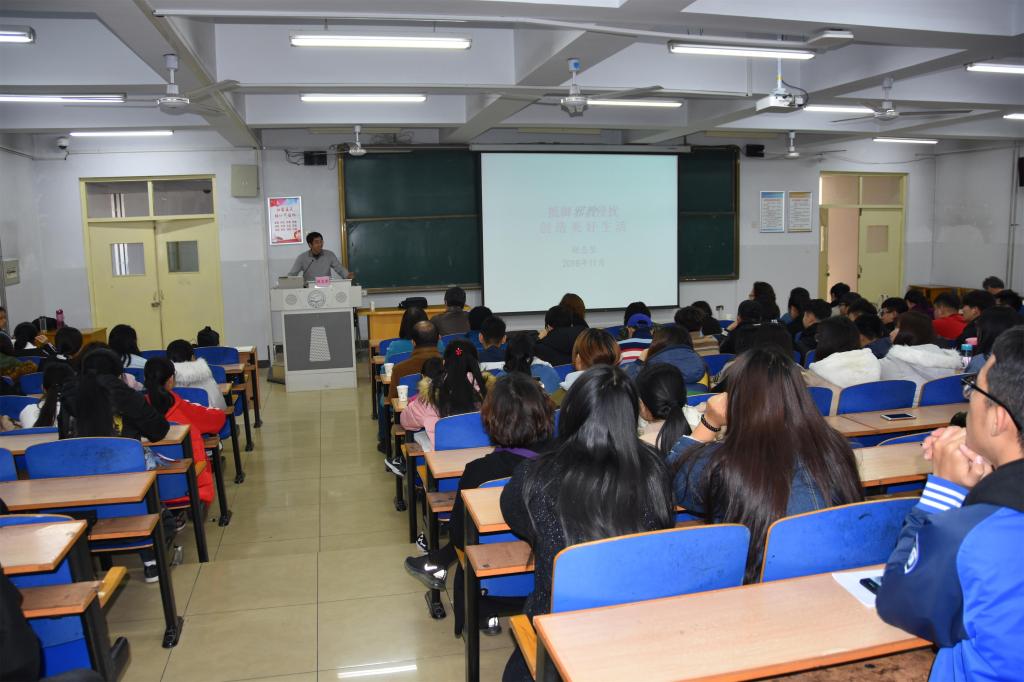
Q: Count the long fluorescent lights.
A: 11